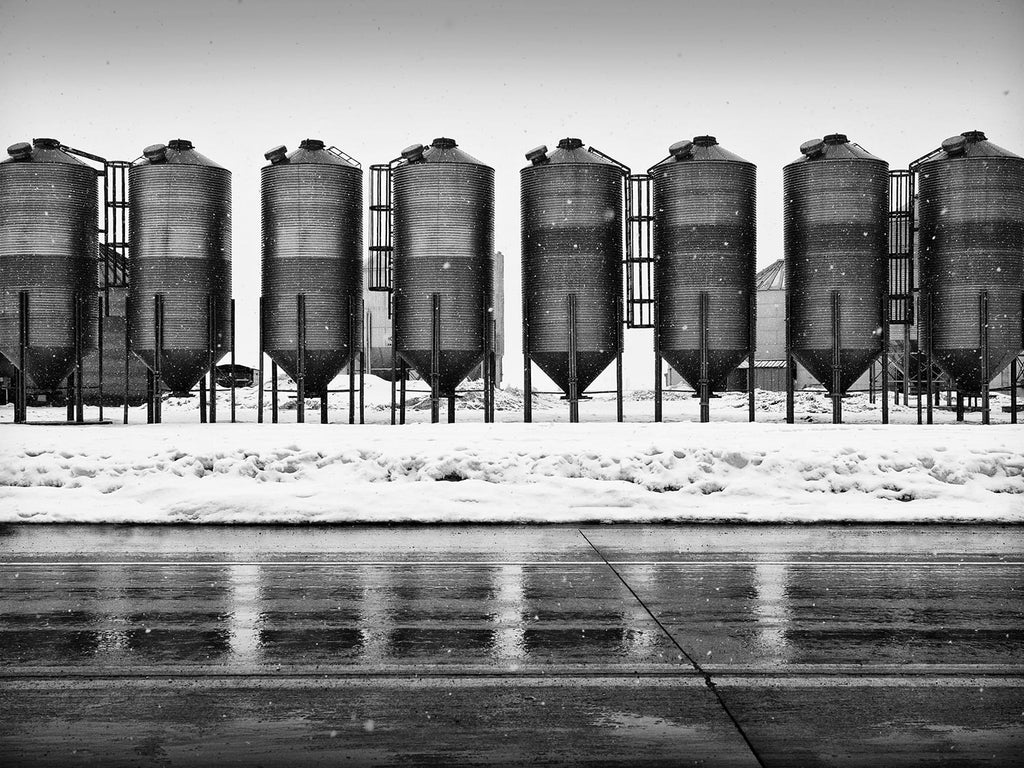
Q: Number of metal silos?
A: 8